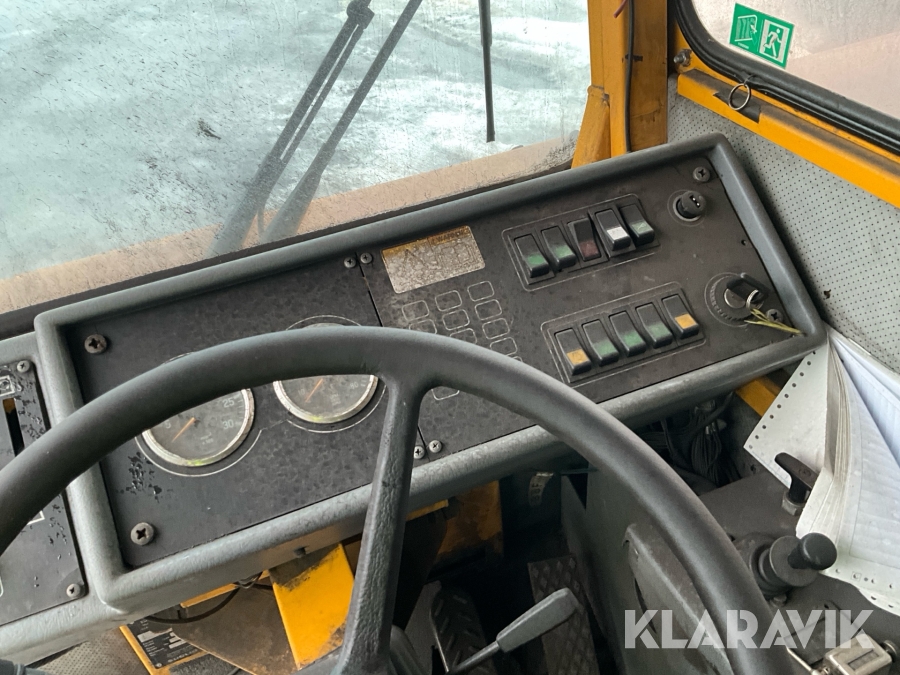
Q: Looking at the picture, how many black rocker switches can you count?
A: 10